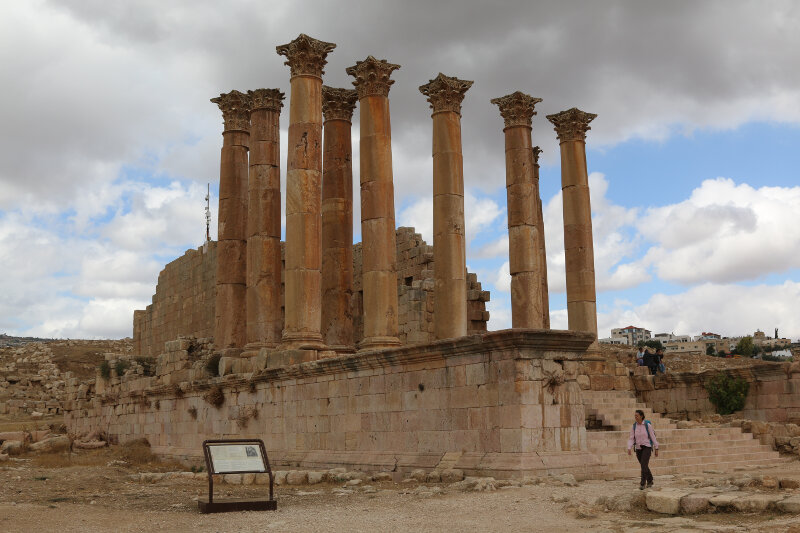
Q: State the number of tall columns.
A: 9